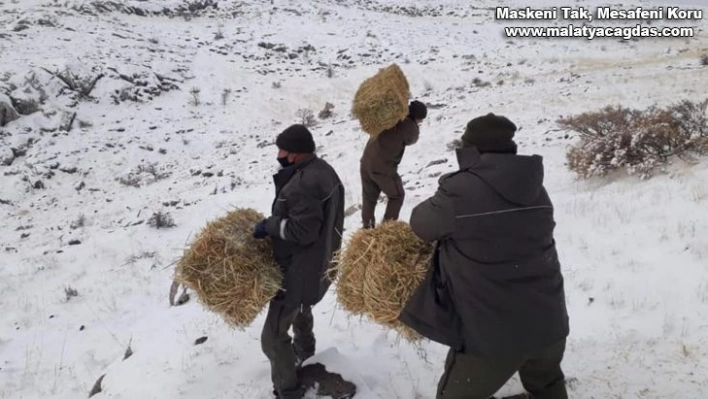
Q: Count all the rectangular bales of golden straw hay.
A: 3